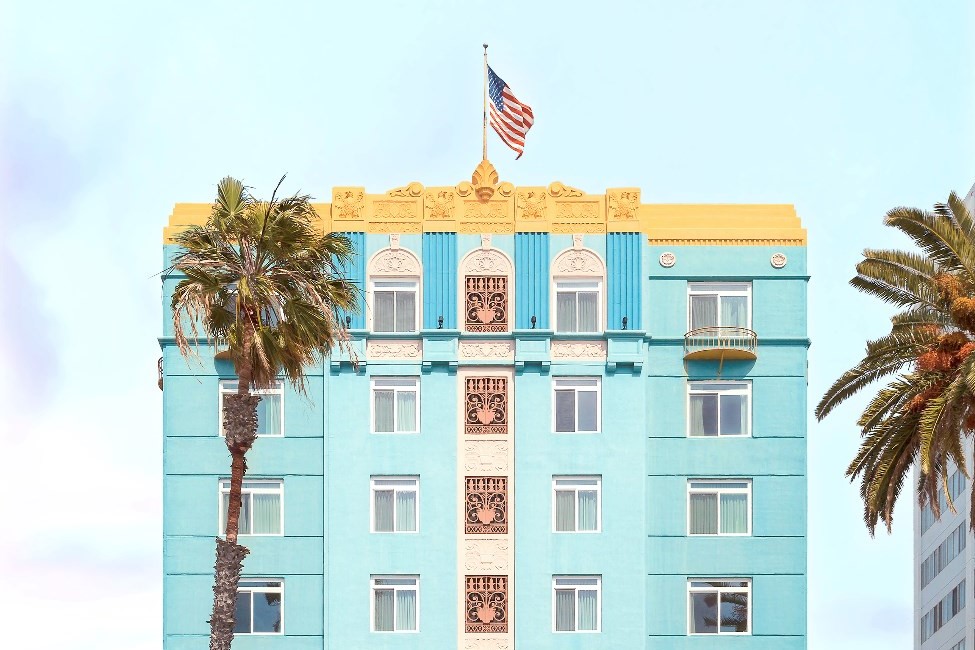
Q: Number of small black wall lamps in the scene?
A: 4